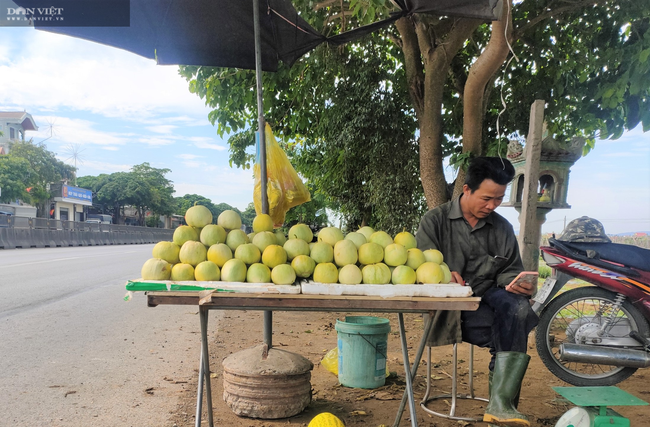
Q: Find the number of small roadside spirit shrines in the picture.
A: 1